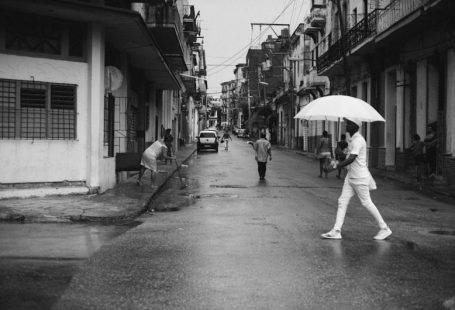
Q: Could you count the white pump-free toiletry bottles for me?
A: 0